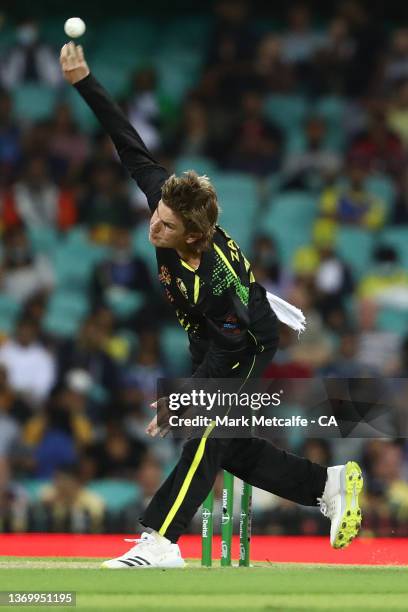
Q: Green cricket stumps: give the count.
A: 3